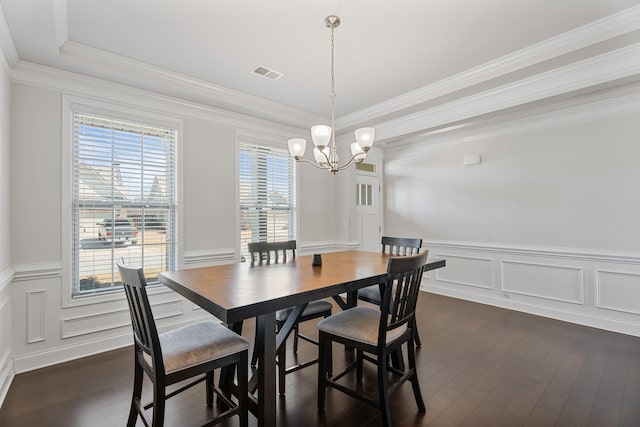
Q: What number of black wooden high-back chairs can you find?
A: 4